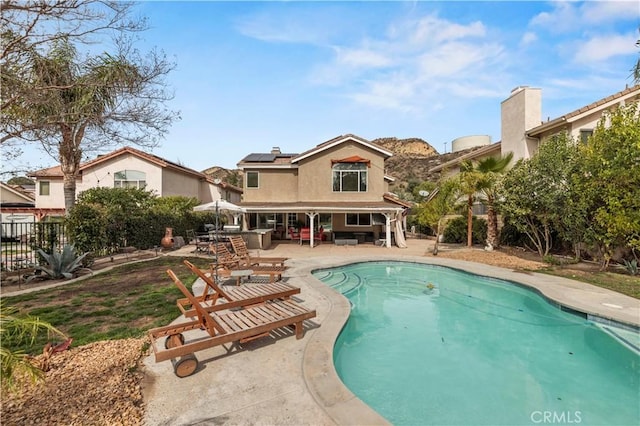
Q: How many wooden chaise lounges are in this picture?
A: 4